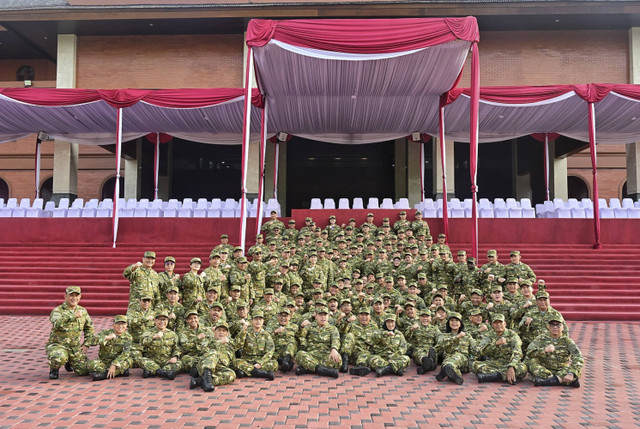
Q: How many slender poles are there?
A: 11